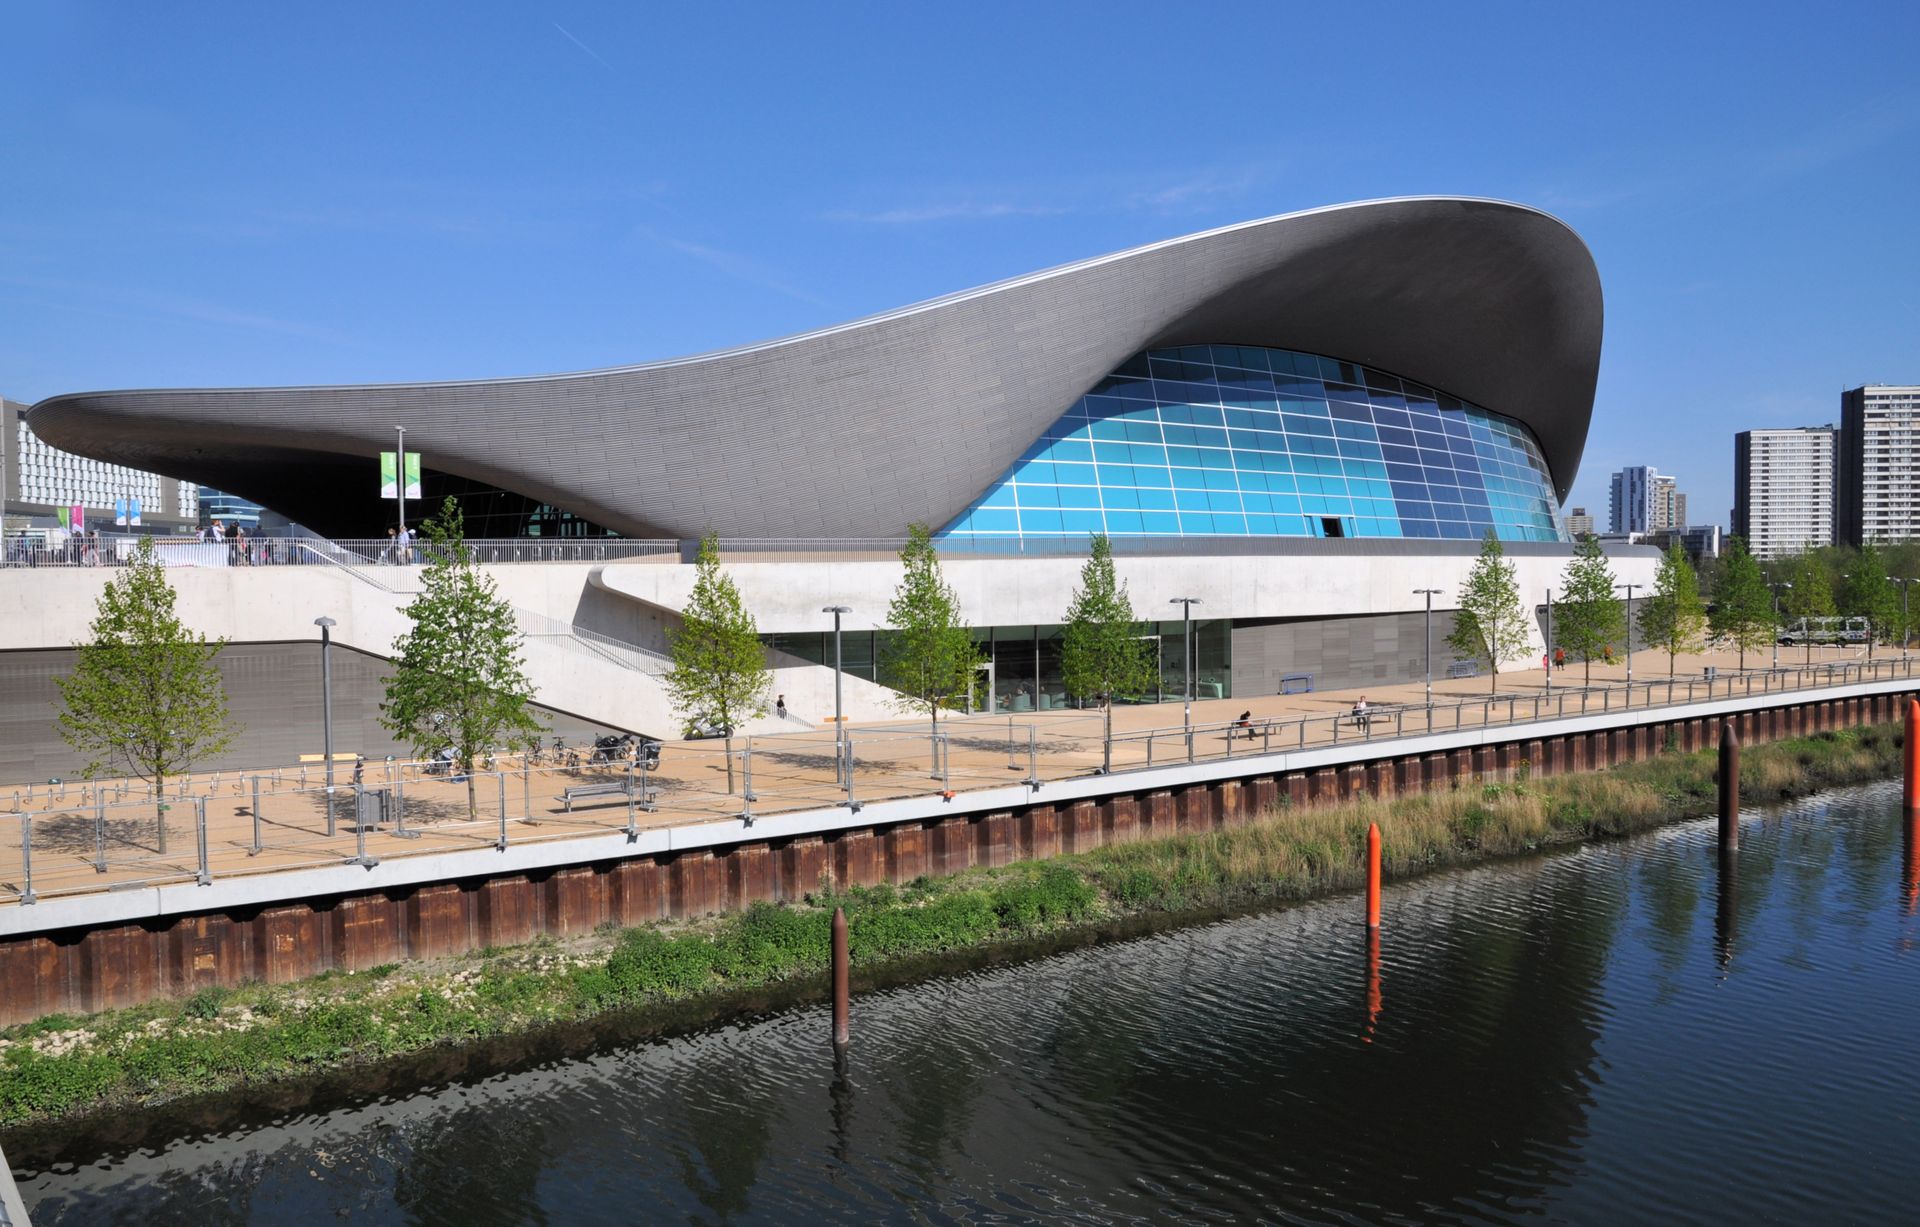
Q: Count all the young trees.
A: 11